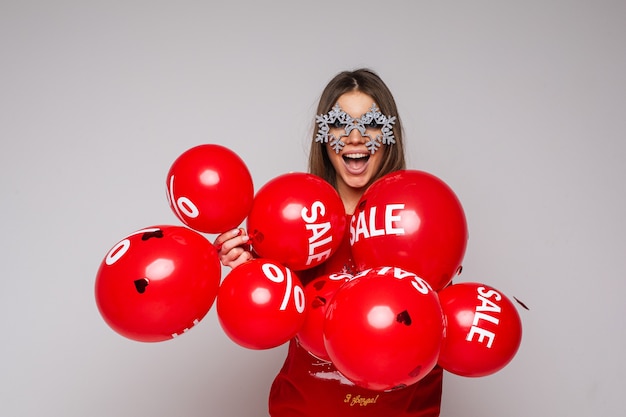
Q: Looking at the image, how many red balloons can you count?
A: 8